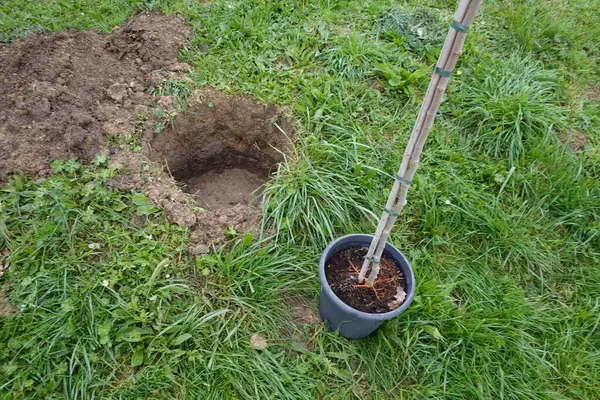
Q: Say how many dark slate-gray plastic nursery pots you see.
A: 1